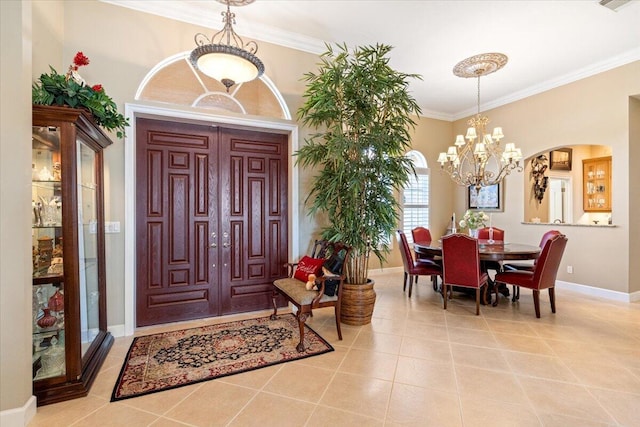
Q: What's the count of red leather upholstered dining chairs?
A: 6